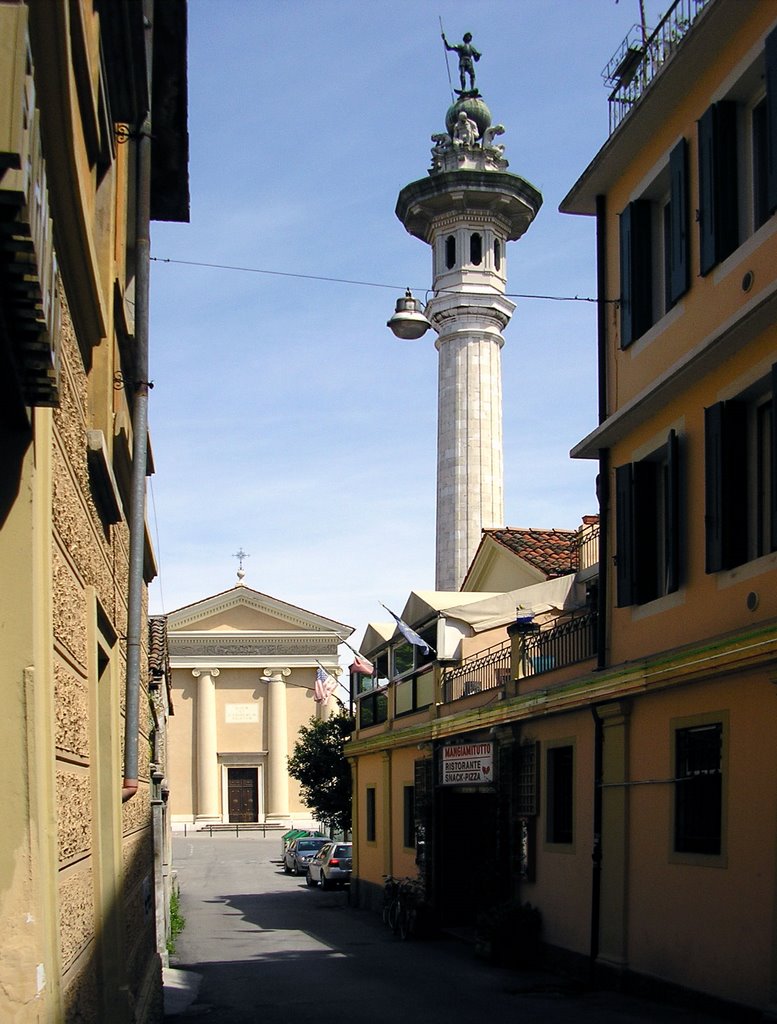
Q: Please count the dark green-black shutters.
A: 8